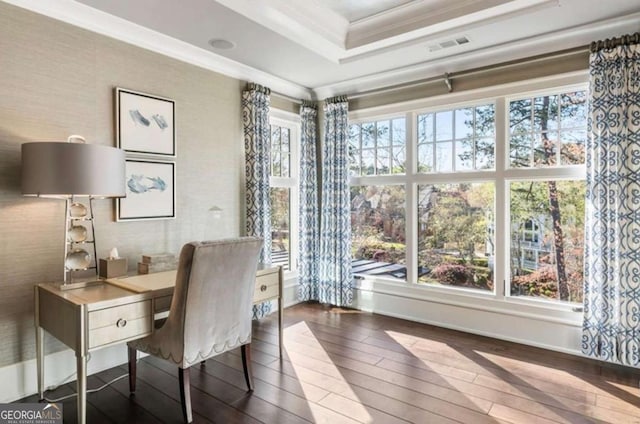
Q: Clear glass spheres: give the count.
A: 3